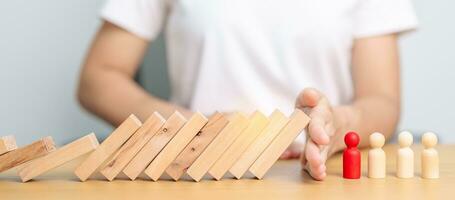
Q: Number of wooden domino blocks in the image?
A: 12